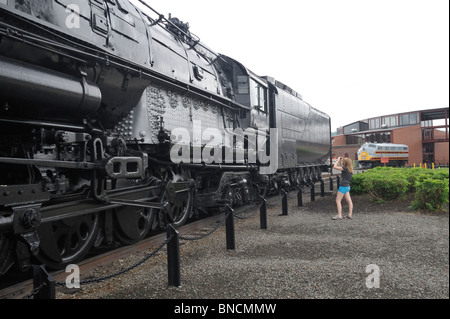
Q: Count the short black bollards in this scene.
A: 10